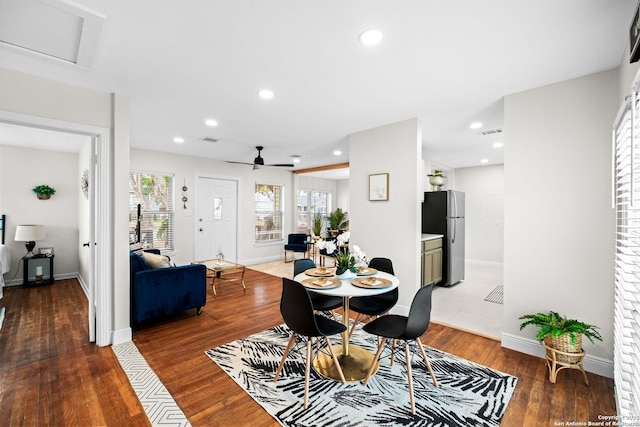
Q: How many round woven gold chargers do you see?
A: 4